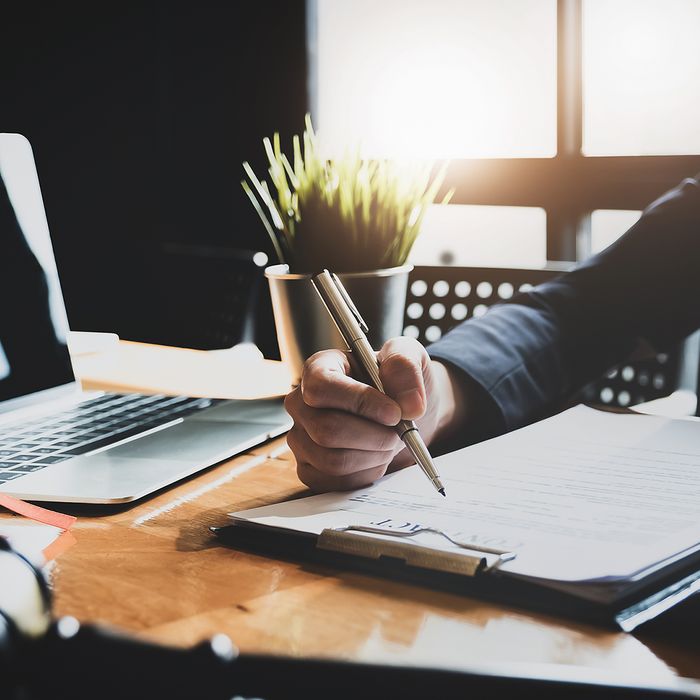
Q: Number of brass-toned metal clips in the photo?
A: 1